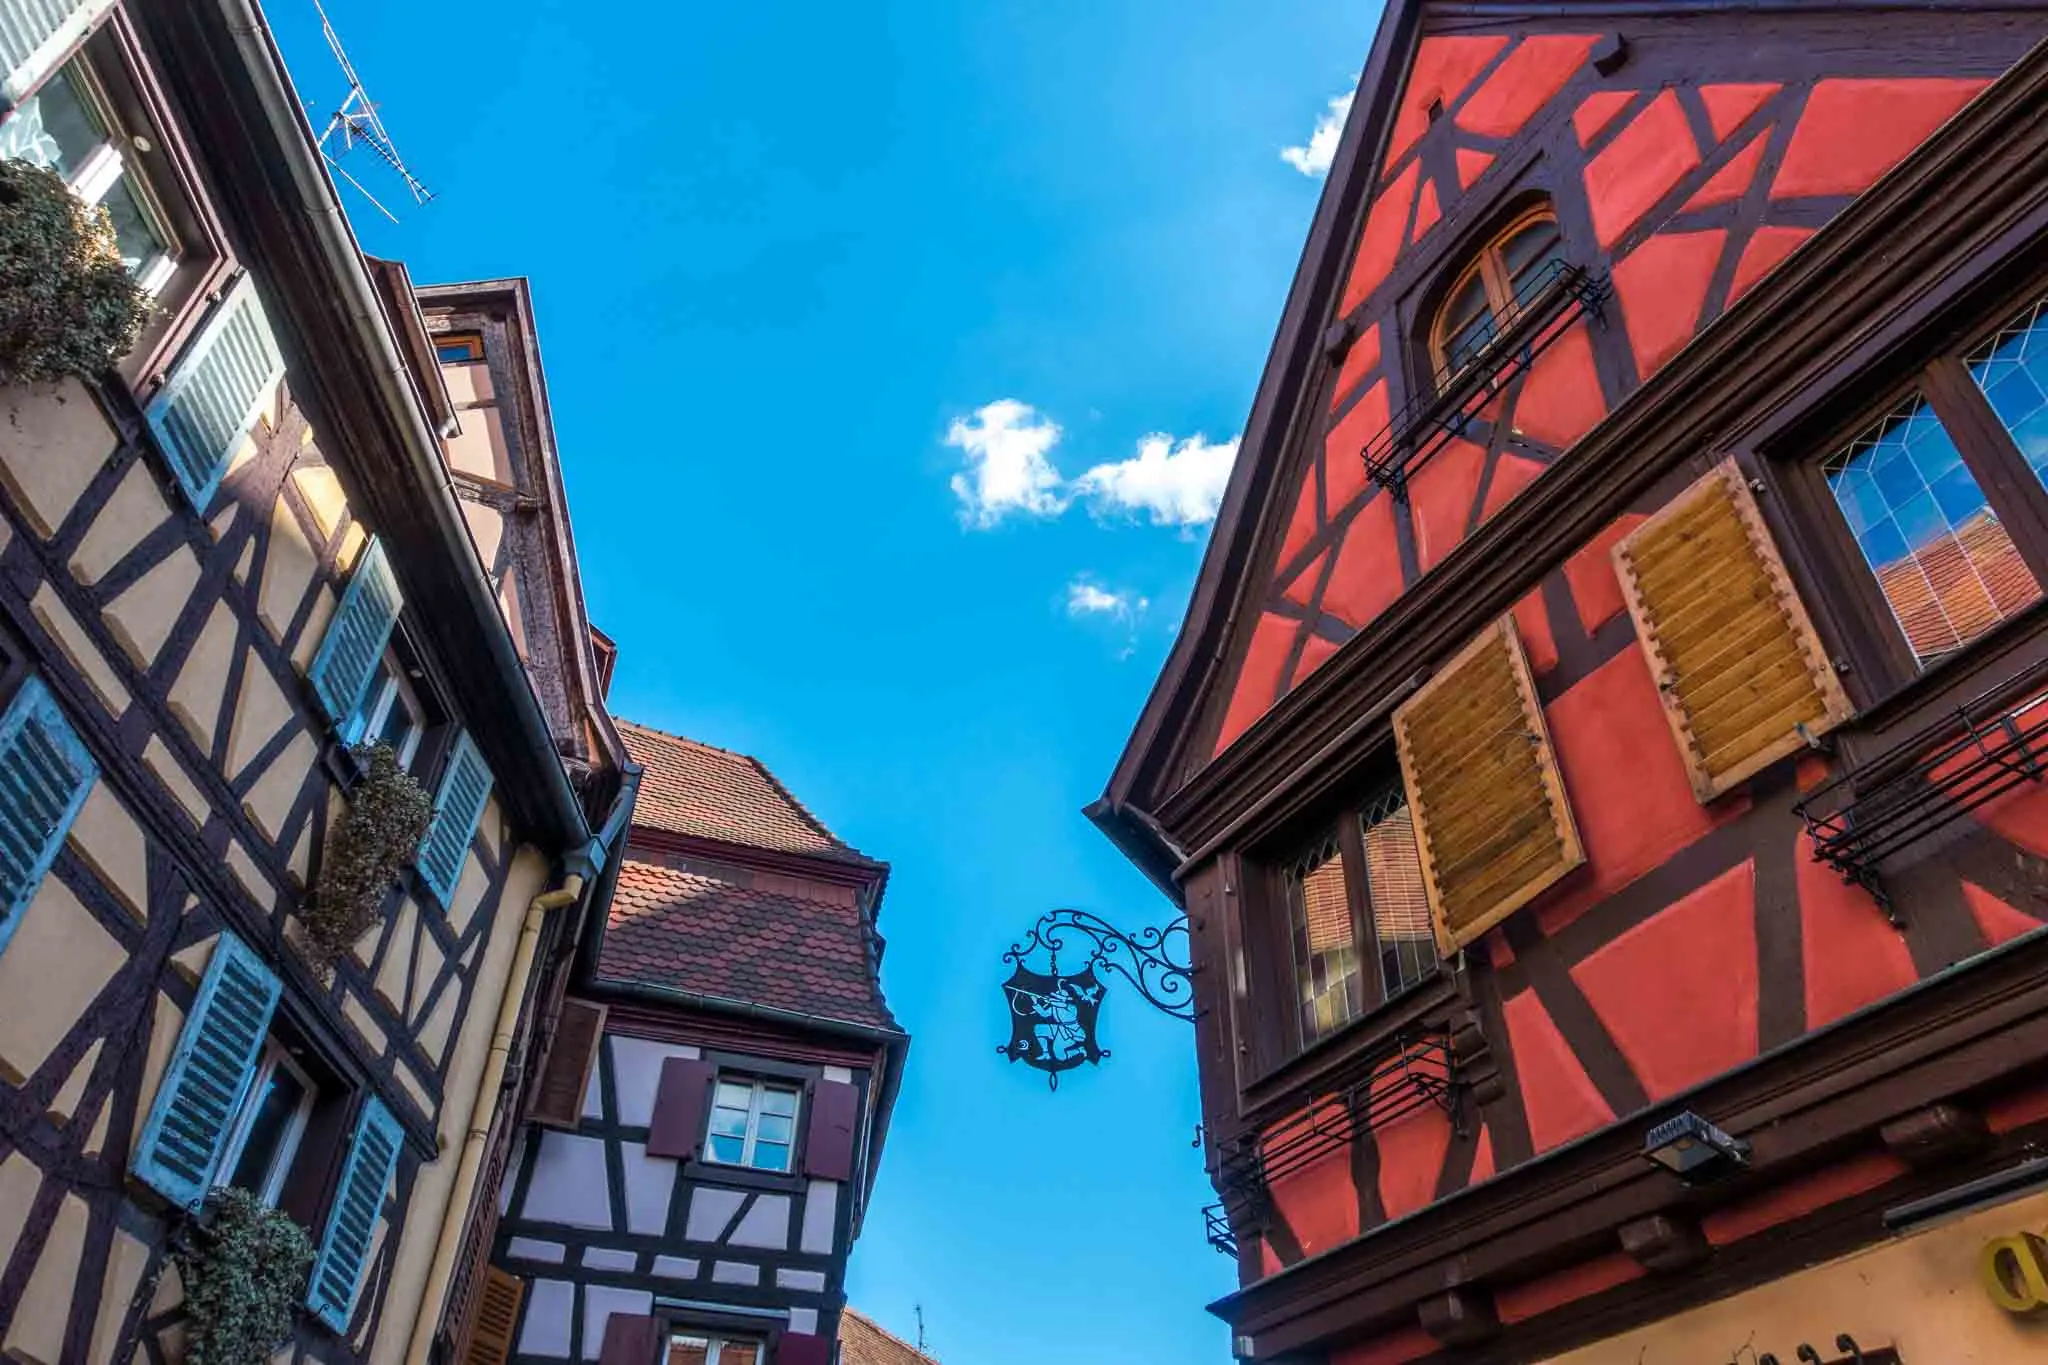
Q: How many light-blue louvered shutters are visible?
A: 7